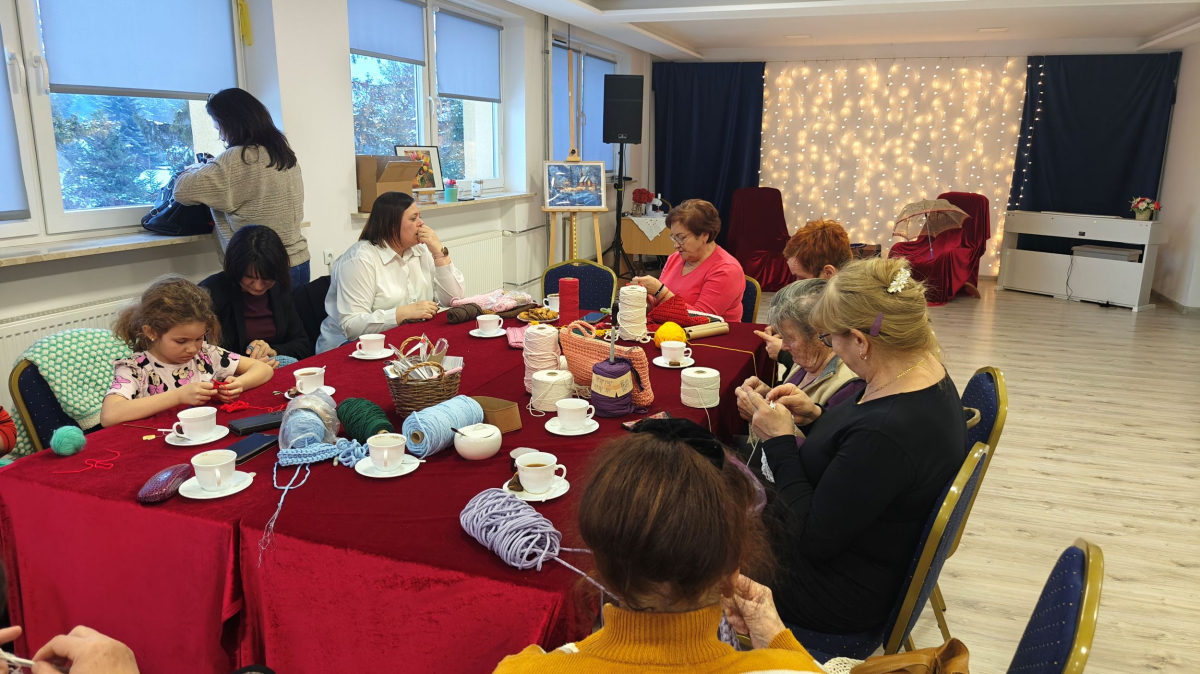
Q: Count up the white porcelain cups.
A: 10